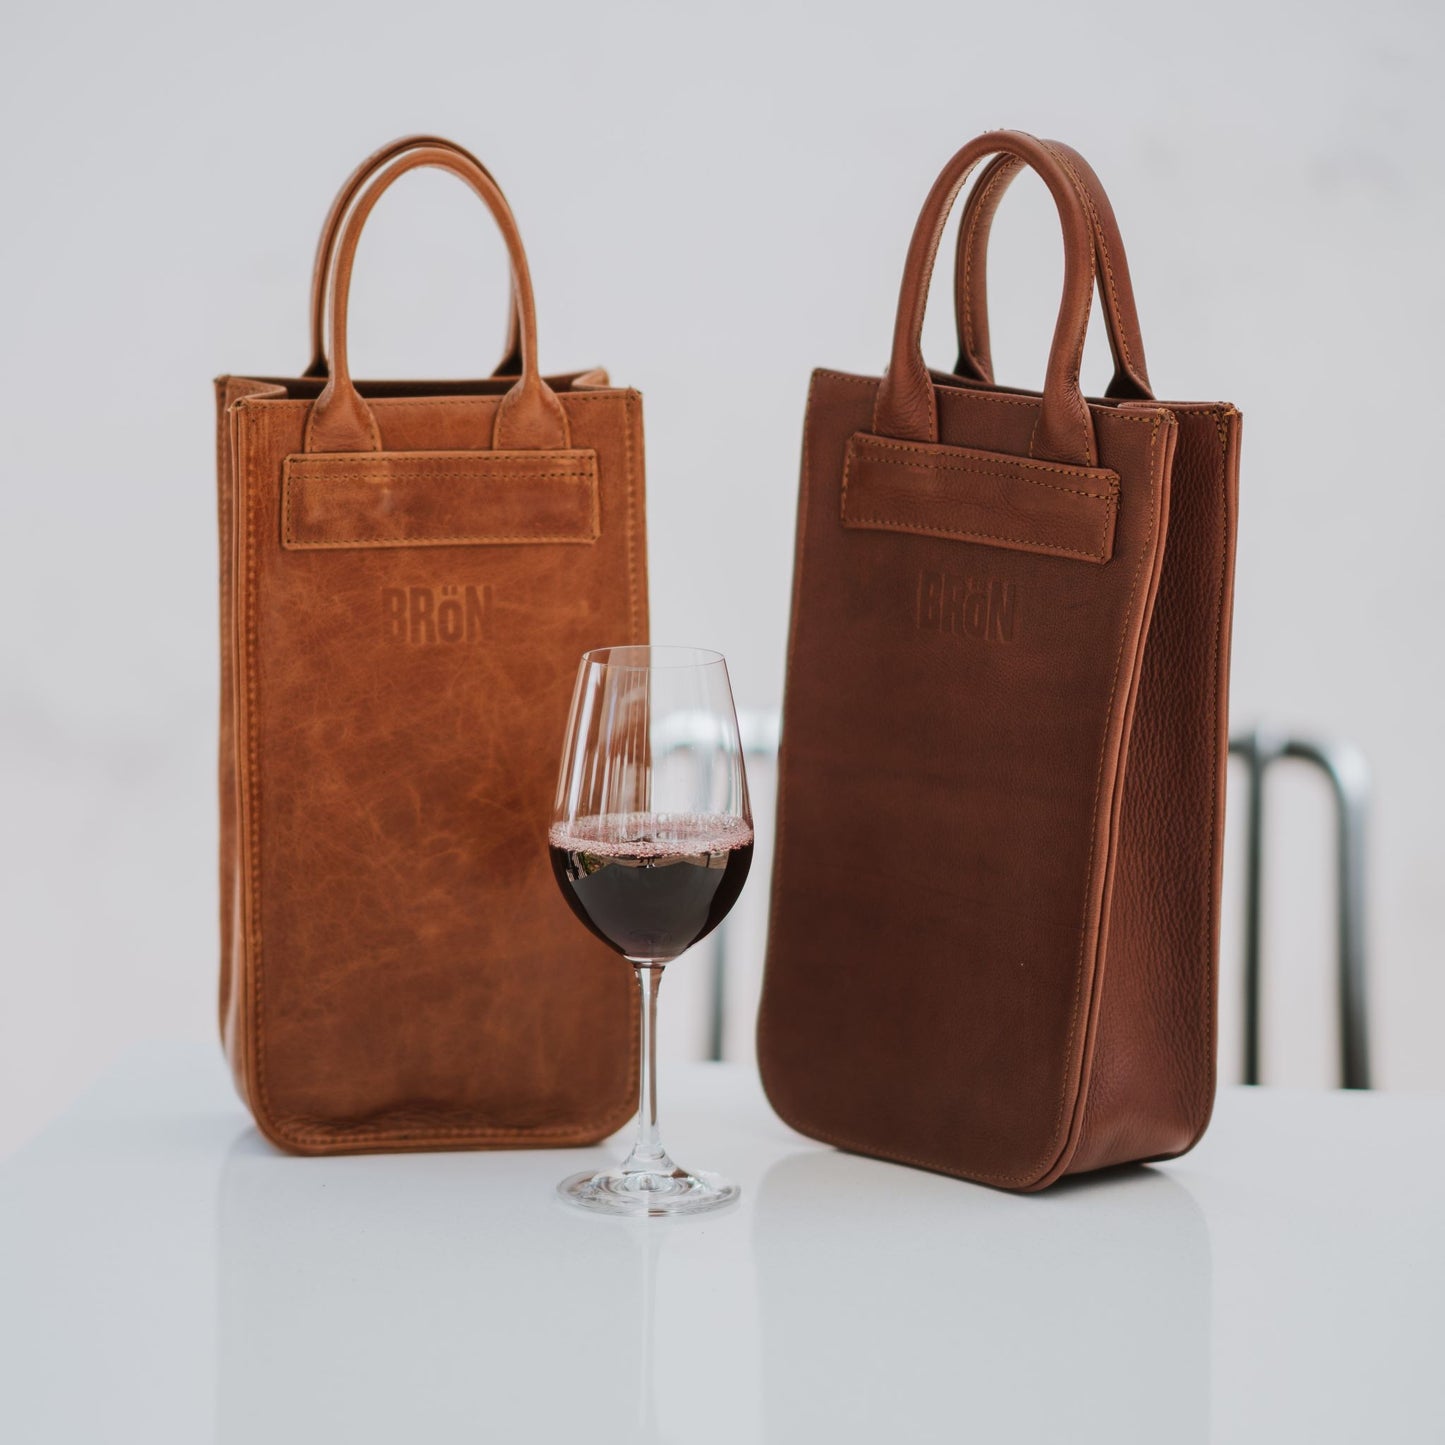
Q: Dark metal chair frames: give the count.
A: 1